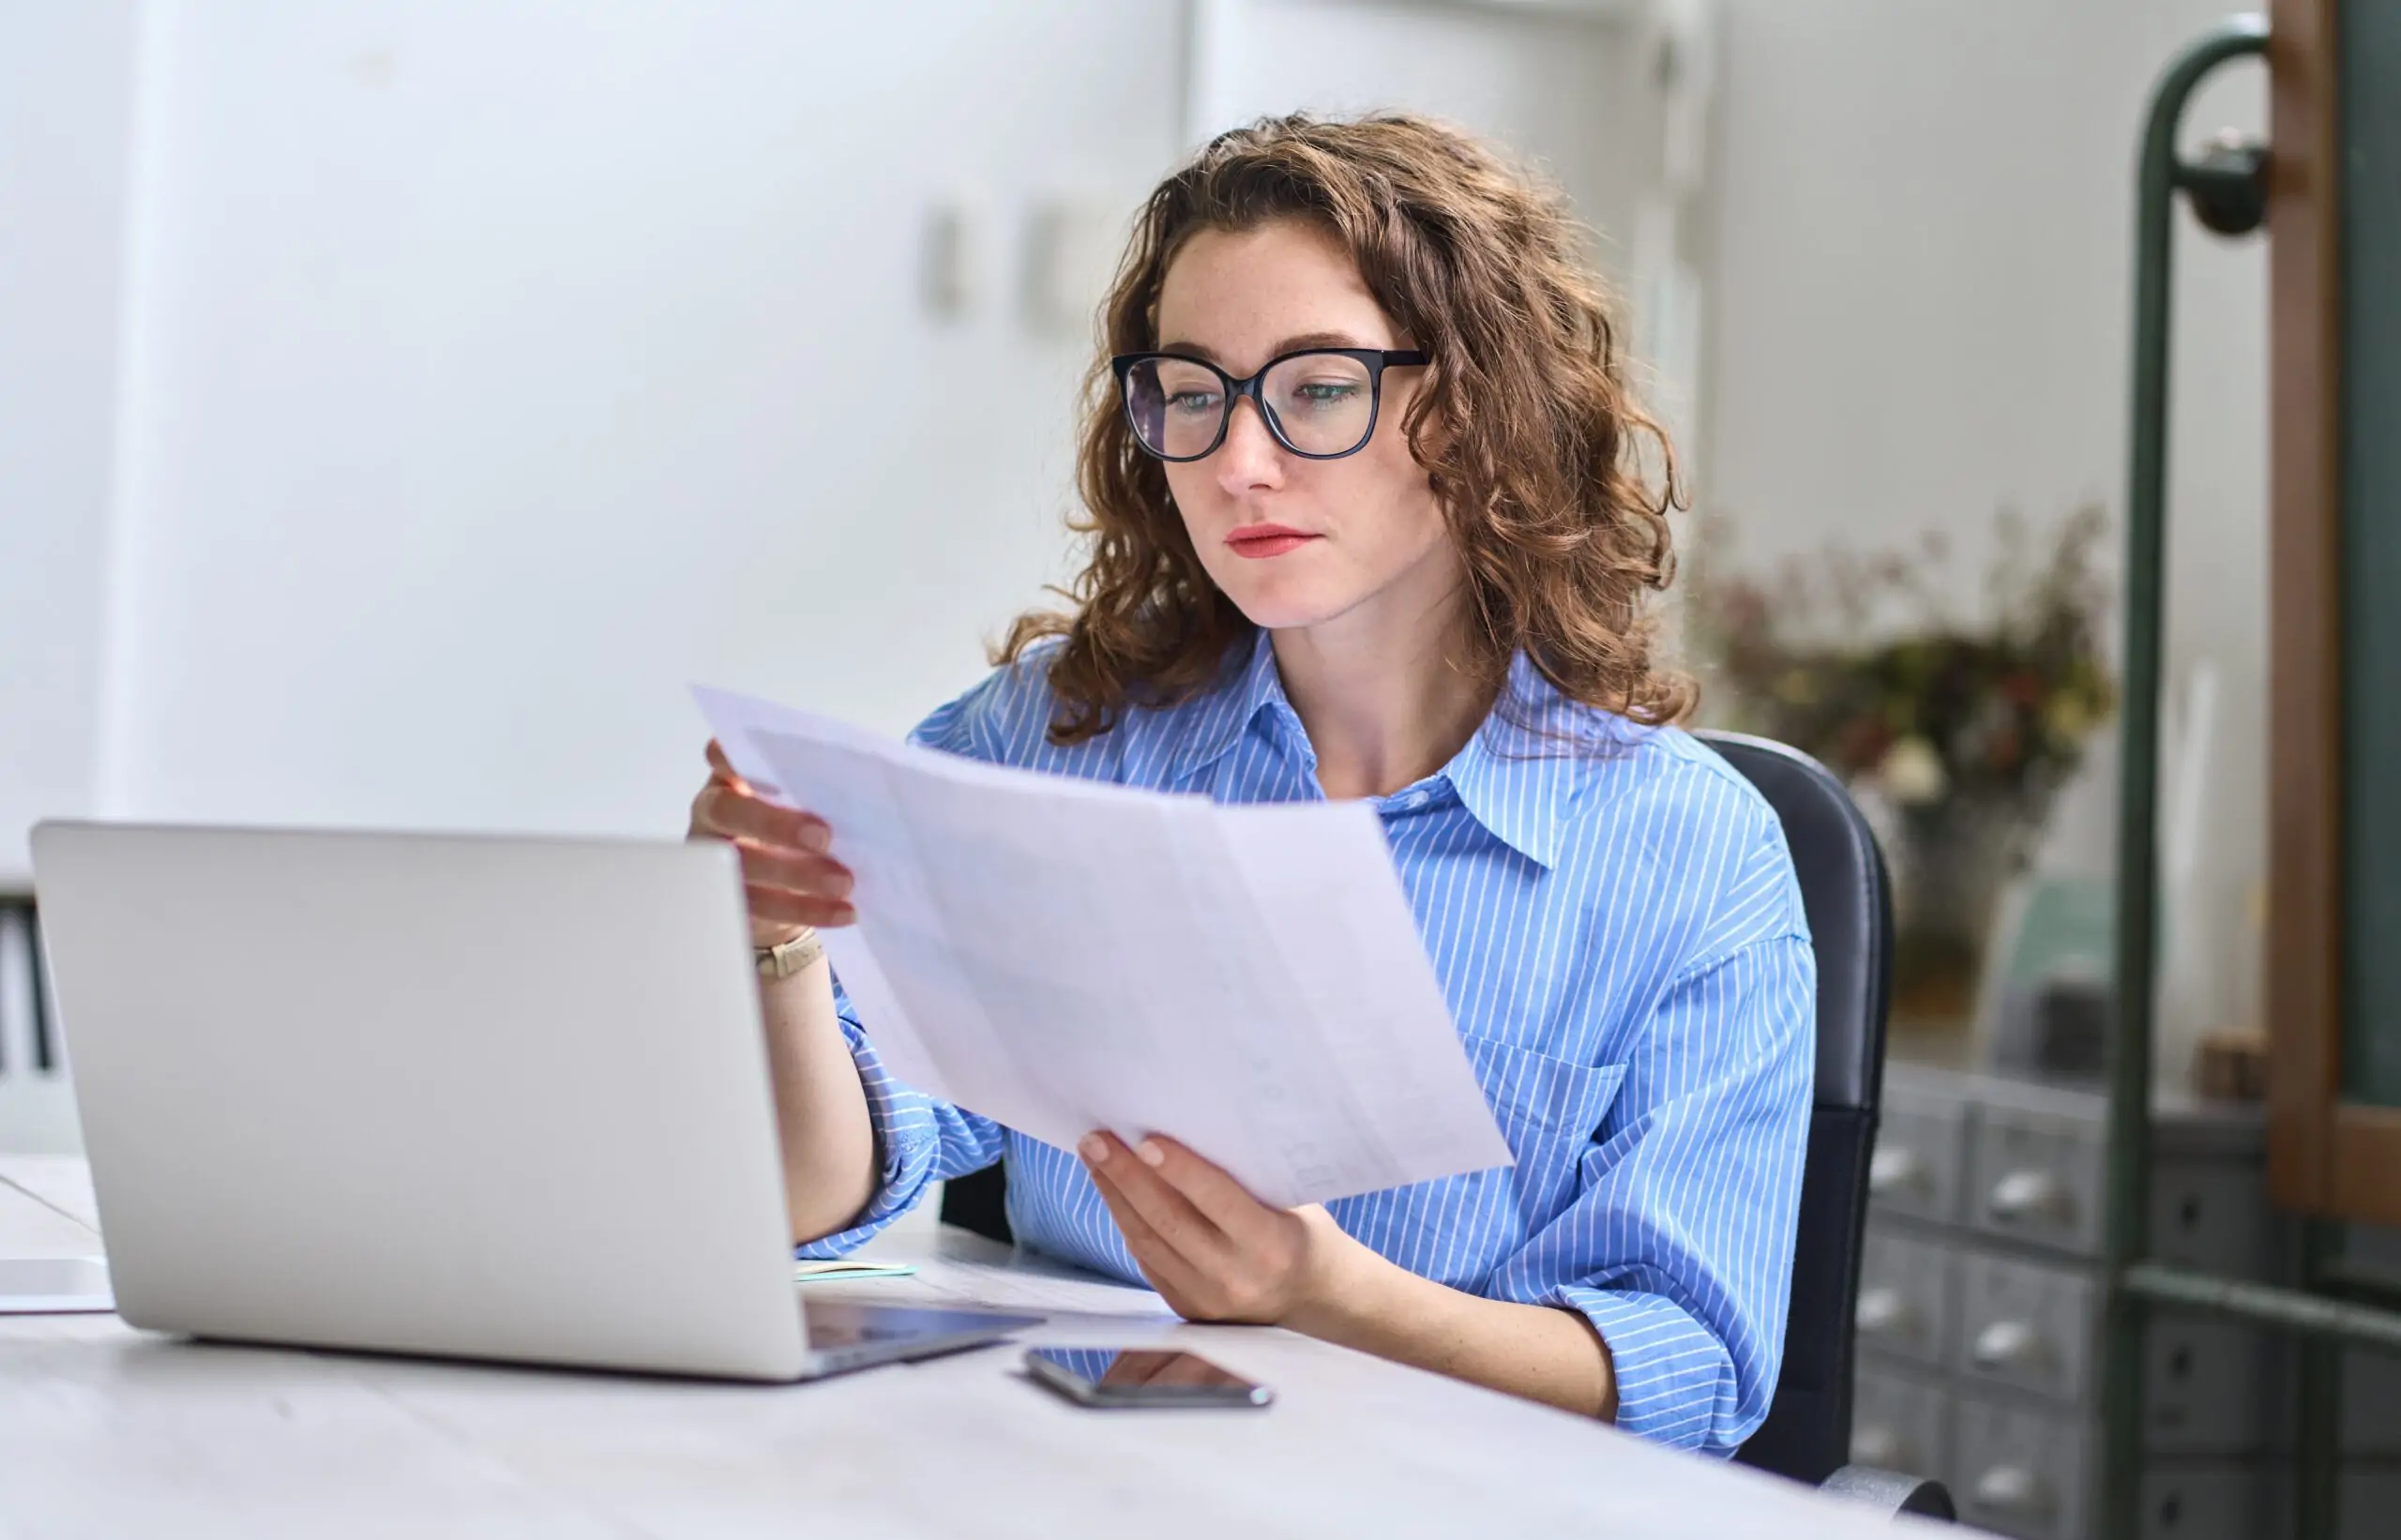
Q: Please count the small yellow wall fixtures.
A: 0